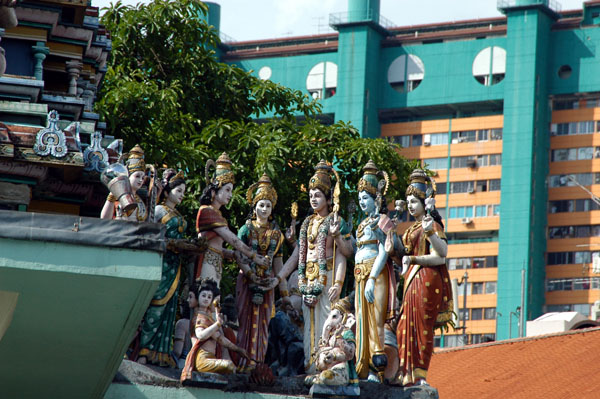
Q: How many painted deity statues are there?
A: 9